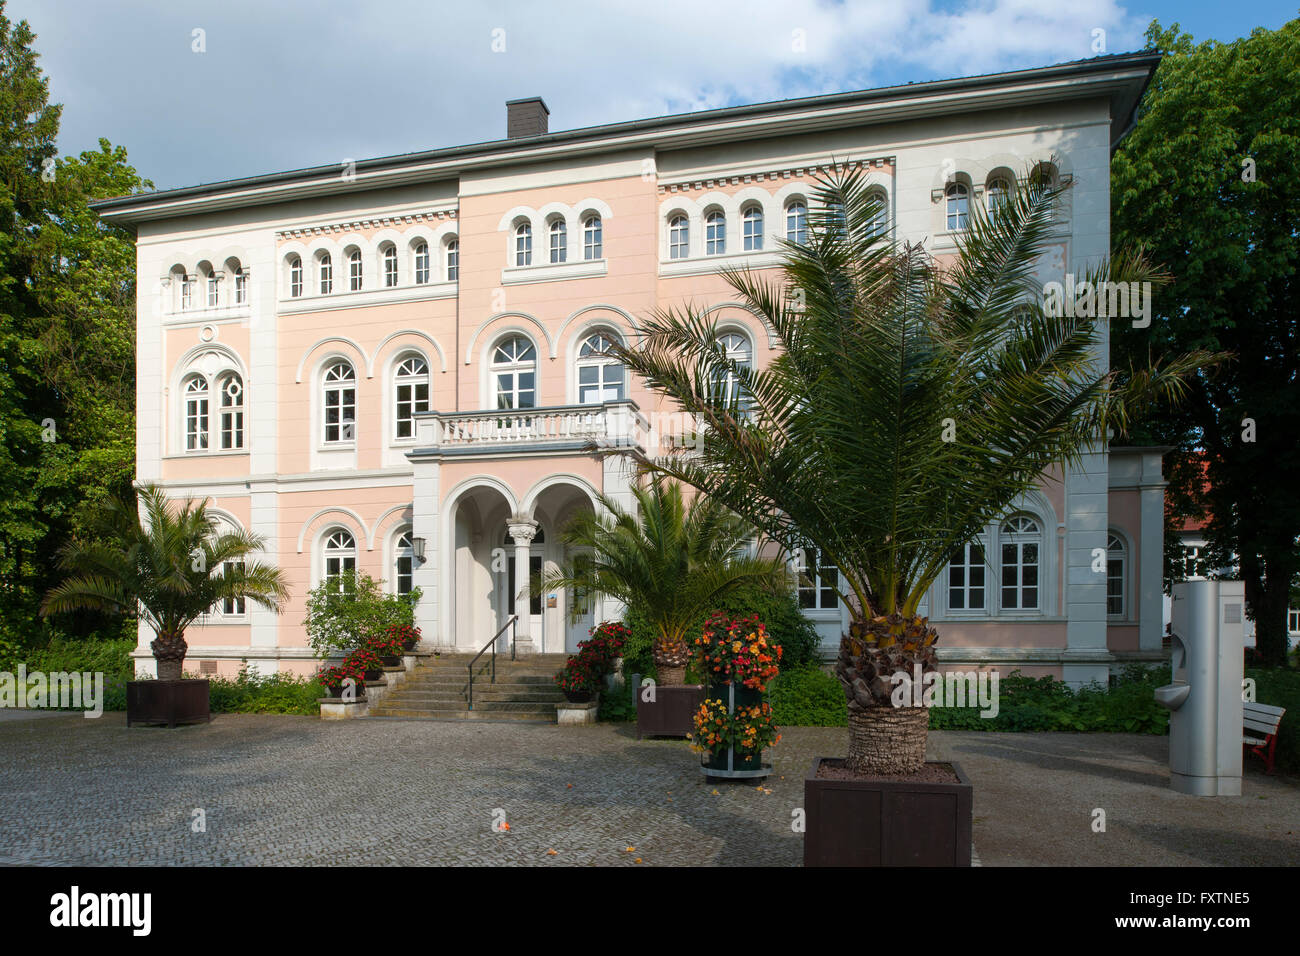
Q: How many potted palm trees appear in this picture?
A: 3